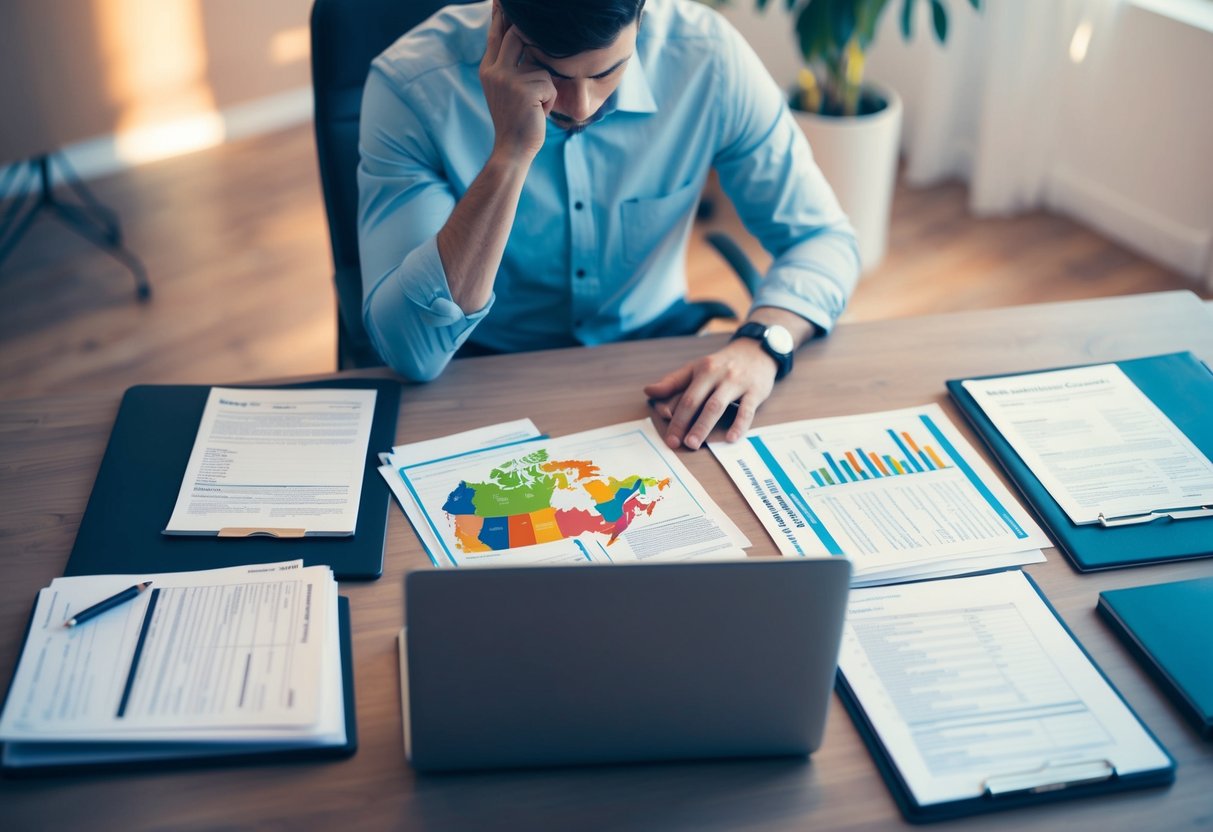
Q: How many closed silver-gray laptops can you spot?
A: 0